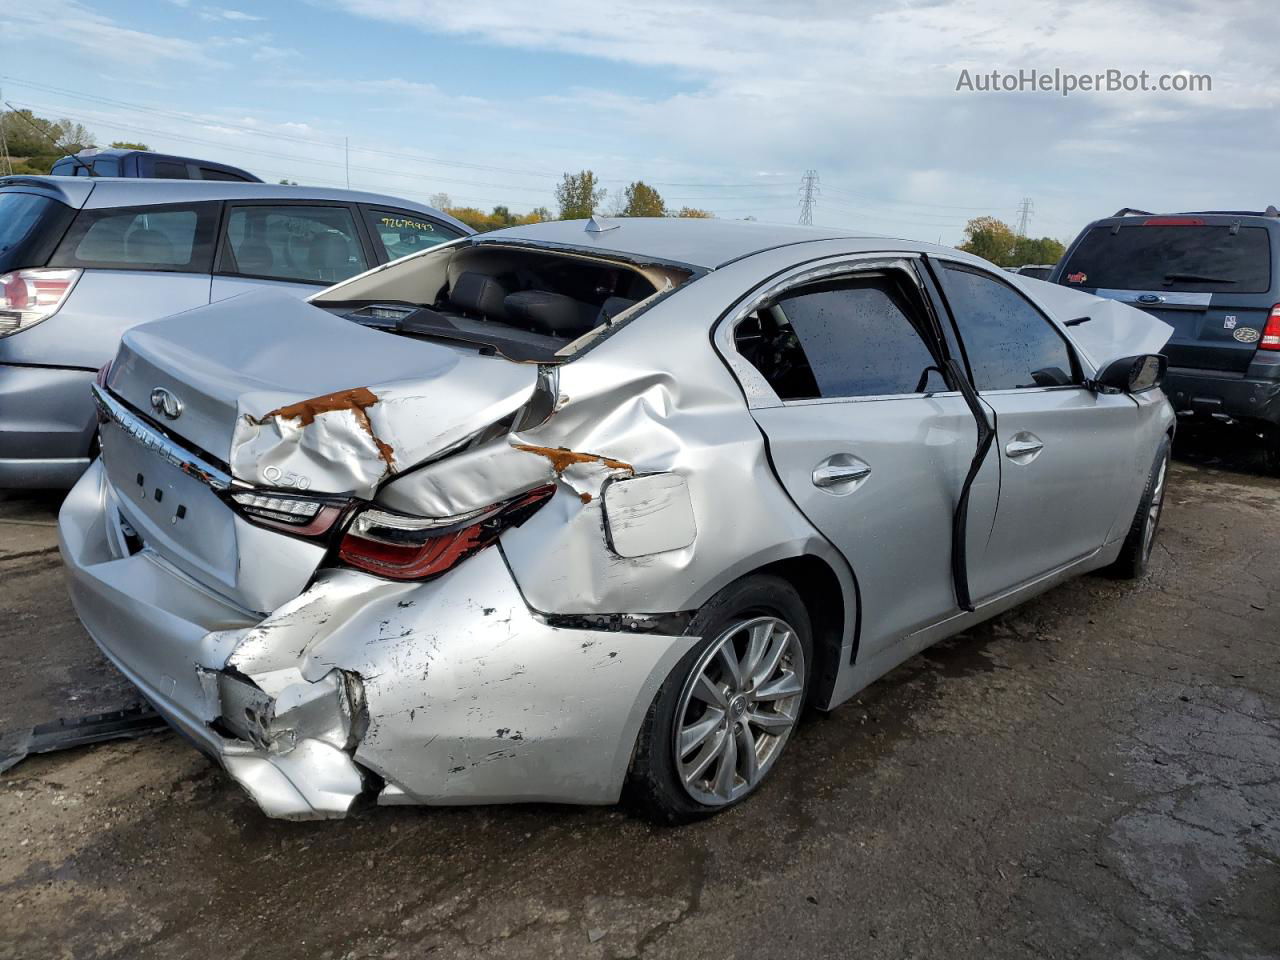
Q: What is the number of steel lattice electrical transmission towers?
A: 2